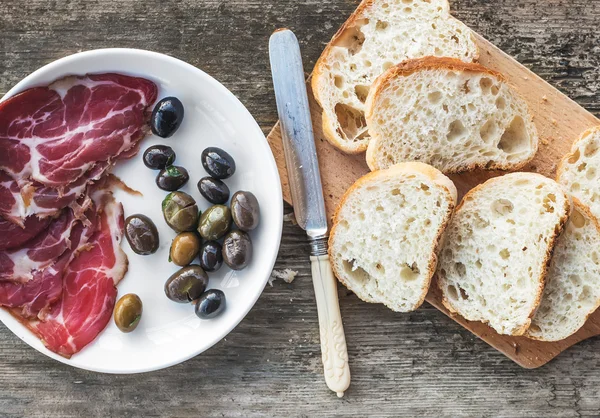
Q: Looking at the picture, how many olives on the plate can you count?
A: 15